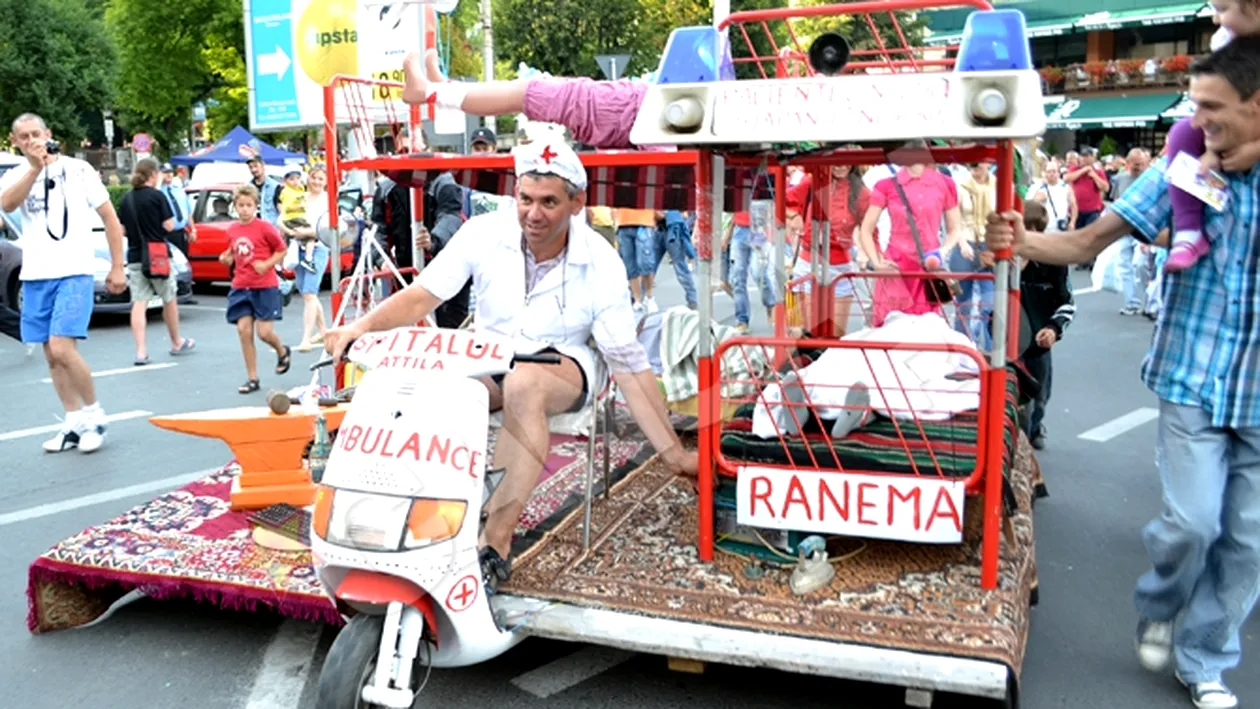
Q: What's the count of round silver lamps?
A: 2